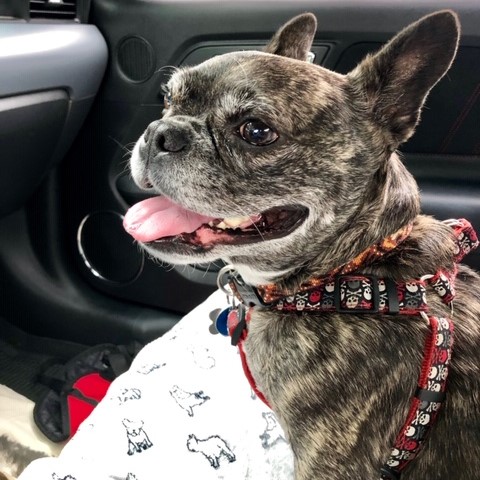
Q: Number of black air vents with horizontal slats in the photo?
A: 1